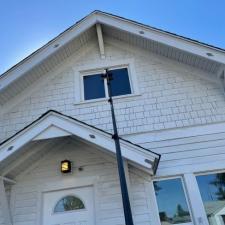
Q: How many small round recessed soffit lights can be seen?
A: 6